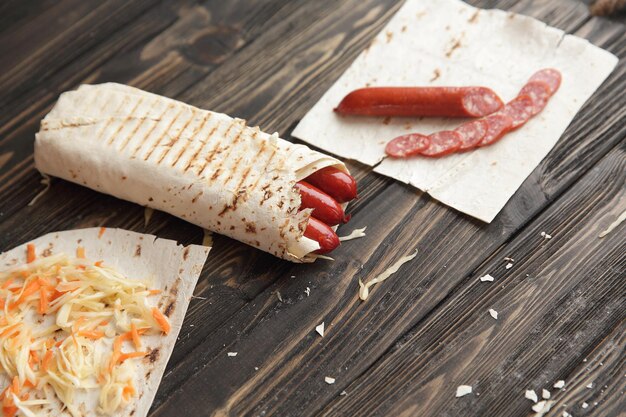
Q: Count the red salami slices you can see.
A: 7